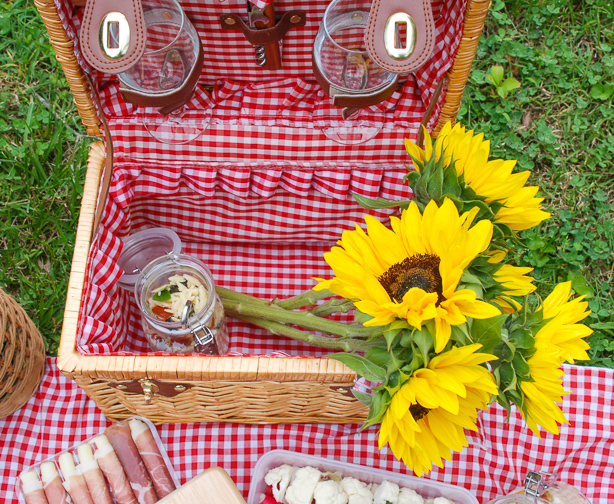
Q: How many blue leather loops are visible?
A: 0